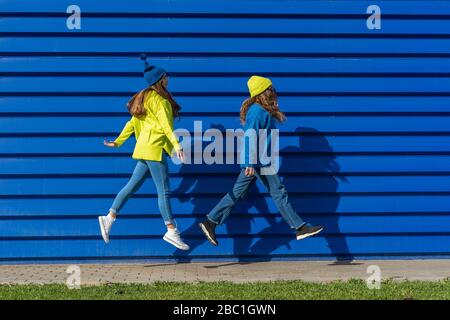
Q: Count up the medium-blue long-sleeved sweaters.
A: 1